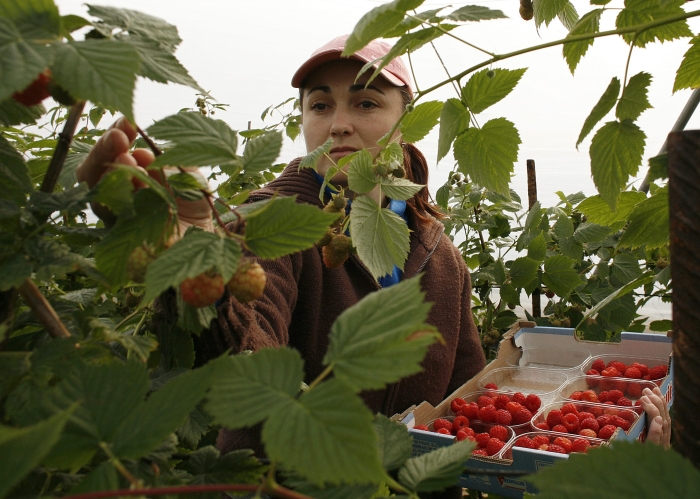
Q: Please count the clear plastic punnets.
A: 8